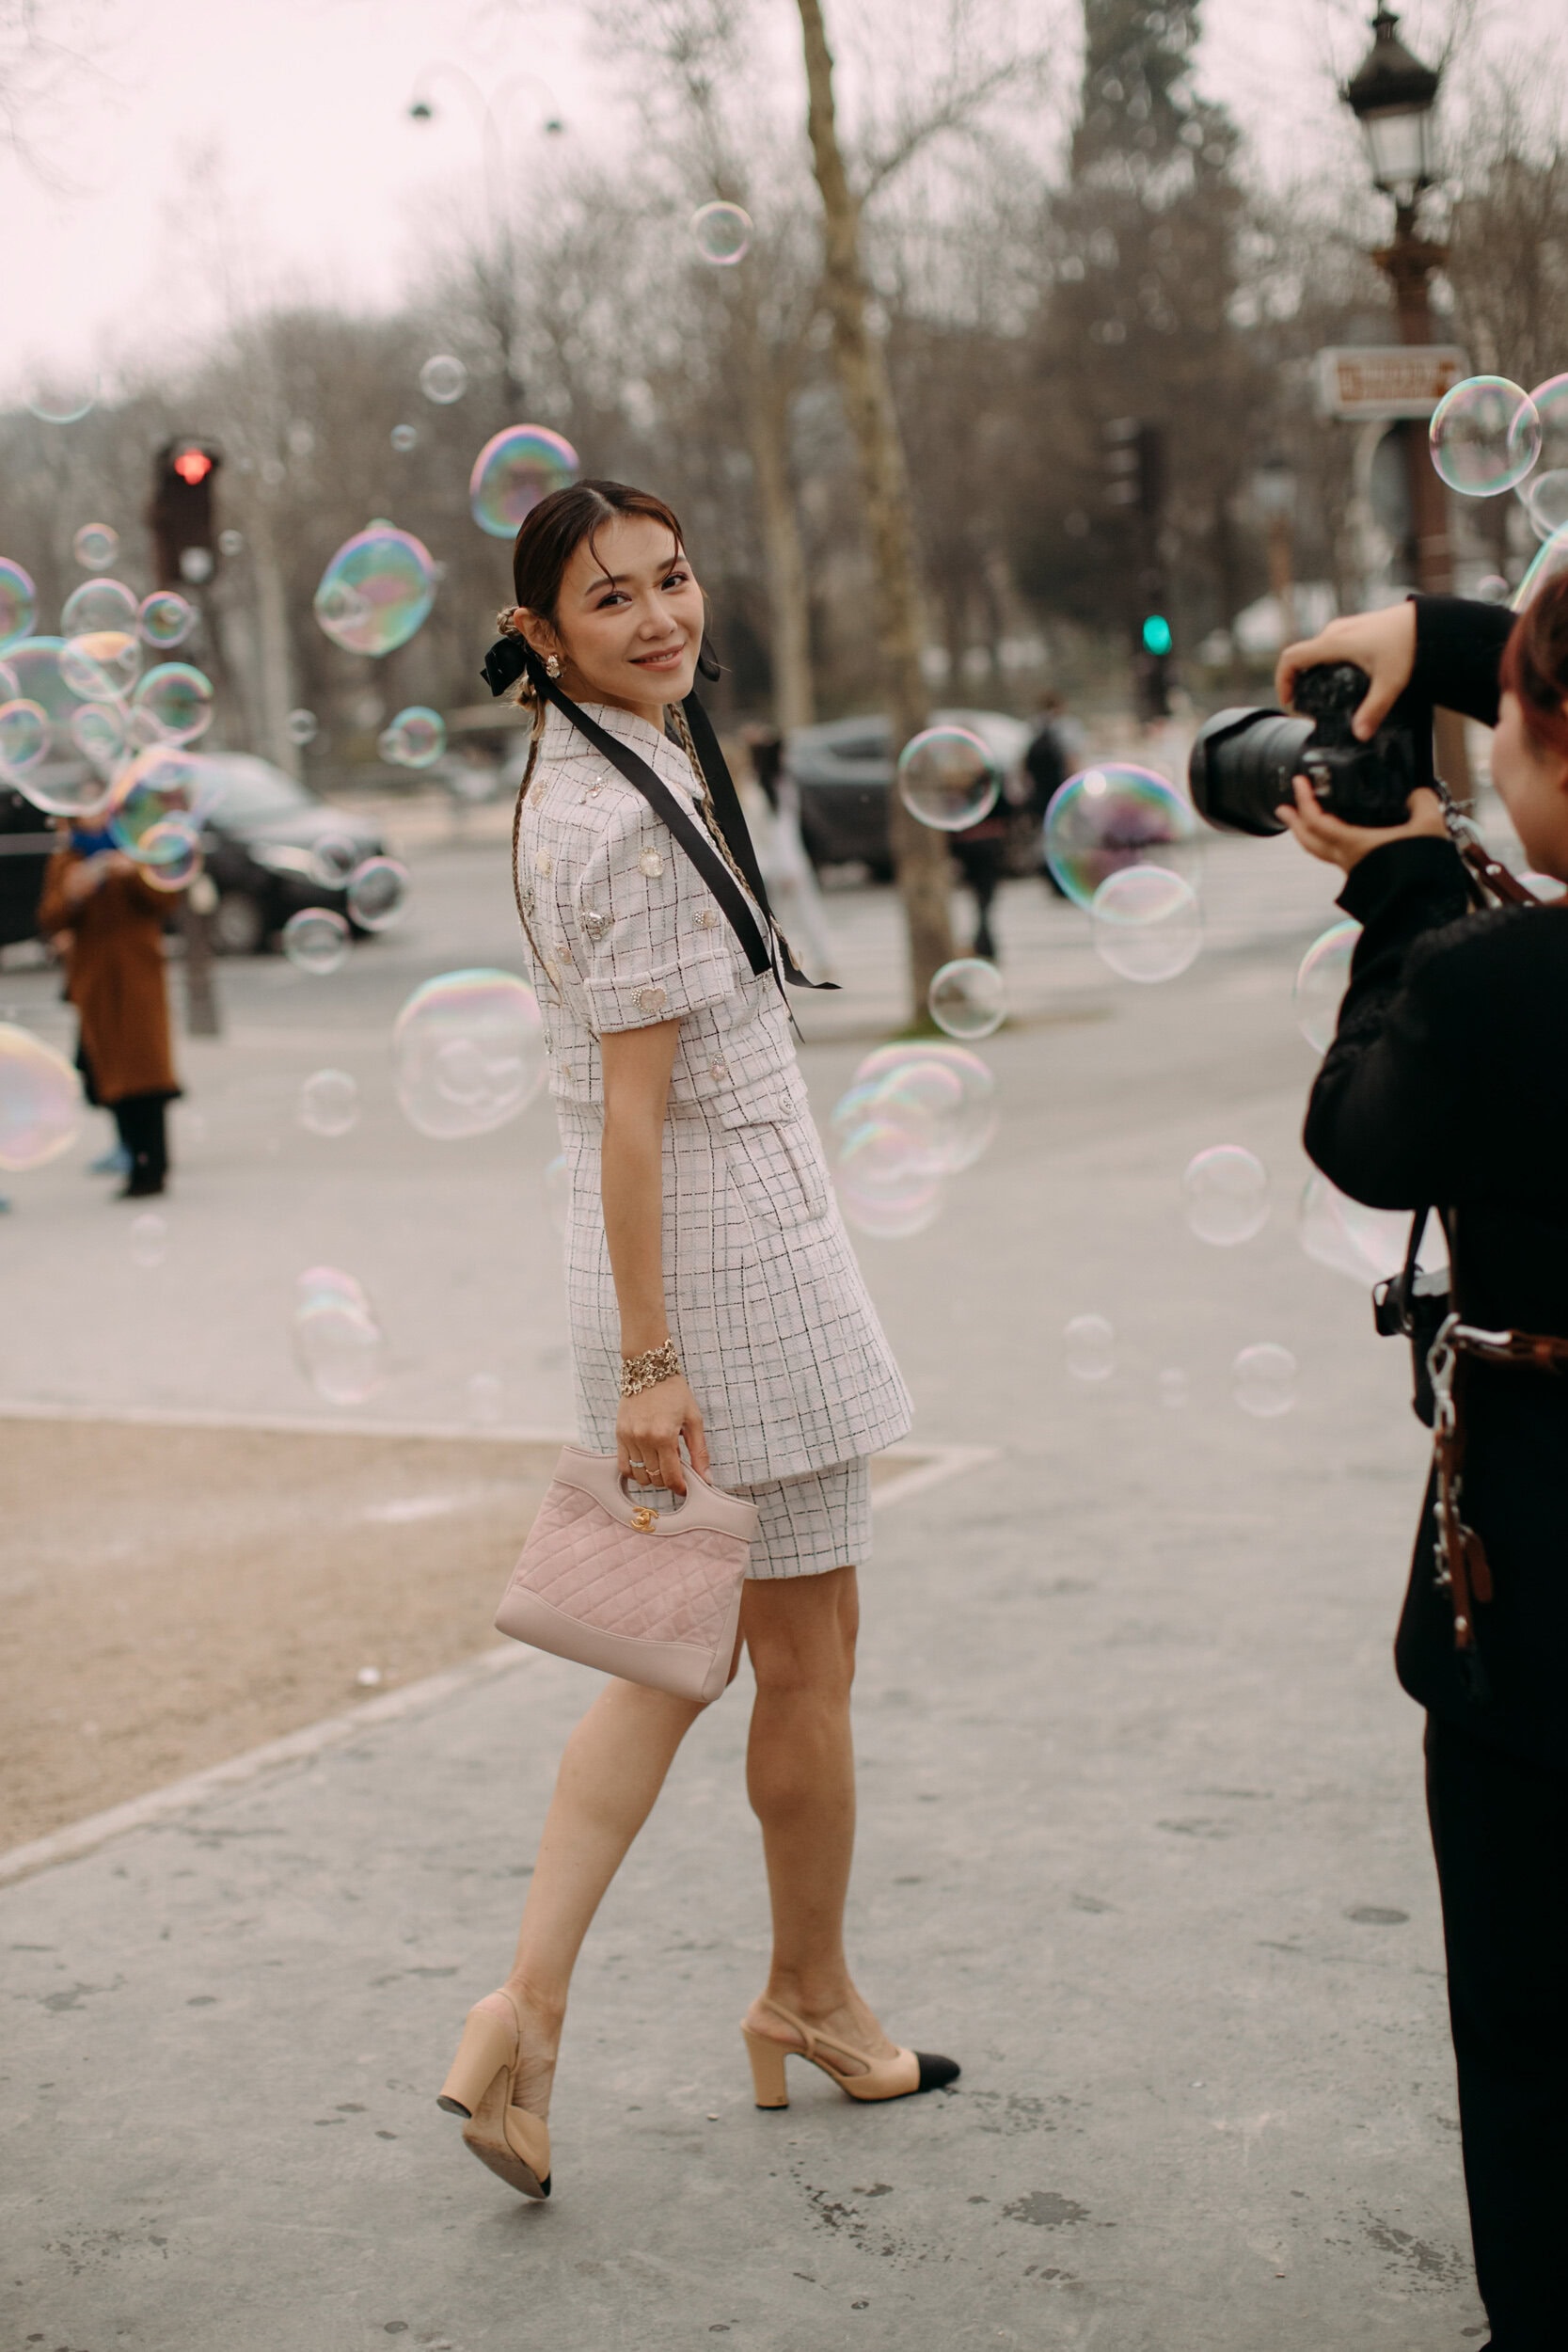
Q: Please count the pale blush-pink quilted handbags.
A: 1